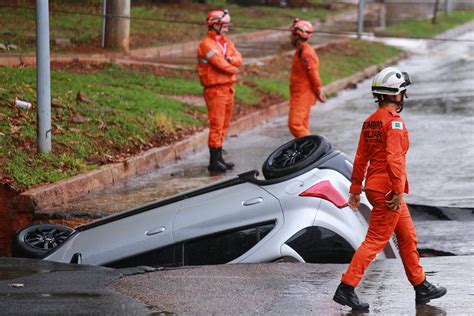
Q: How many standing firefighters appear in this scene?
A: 2